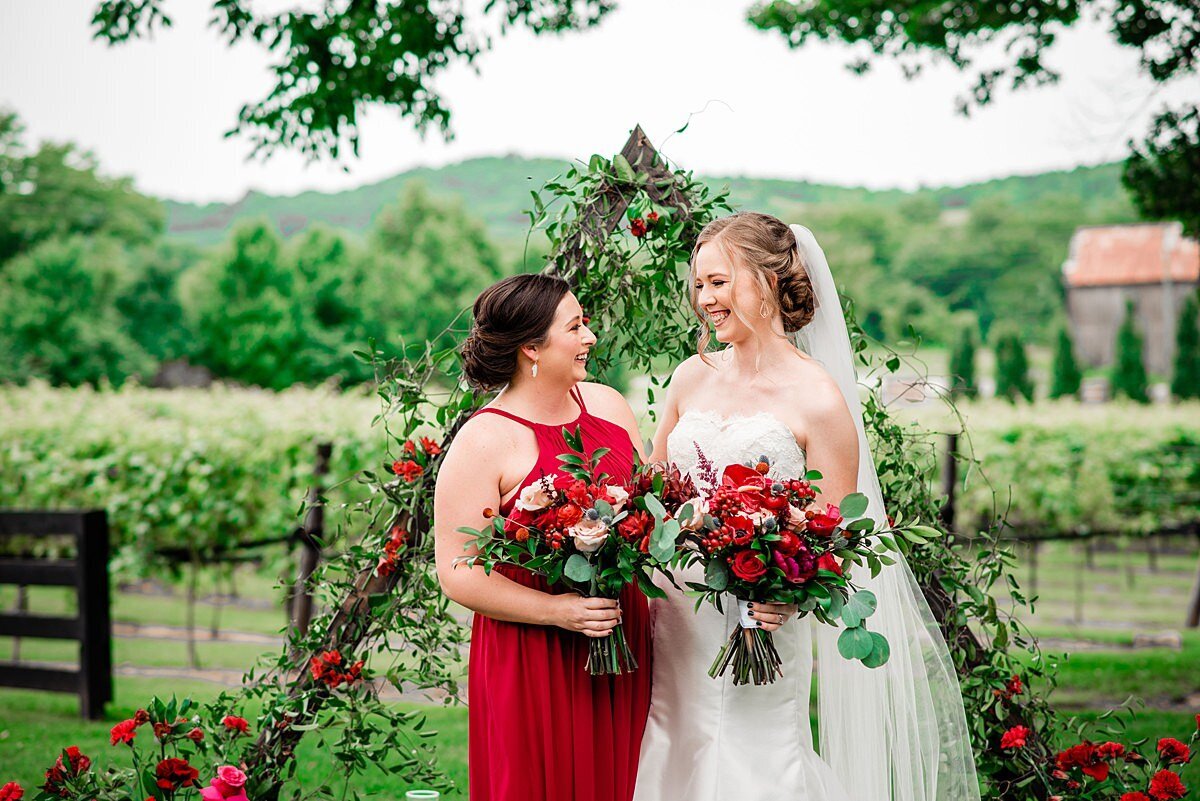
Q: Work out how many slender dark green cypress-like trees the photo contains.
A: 5